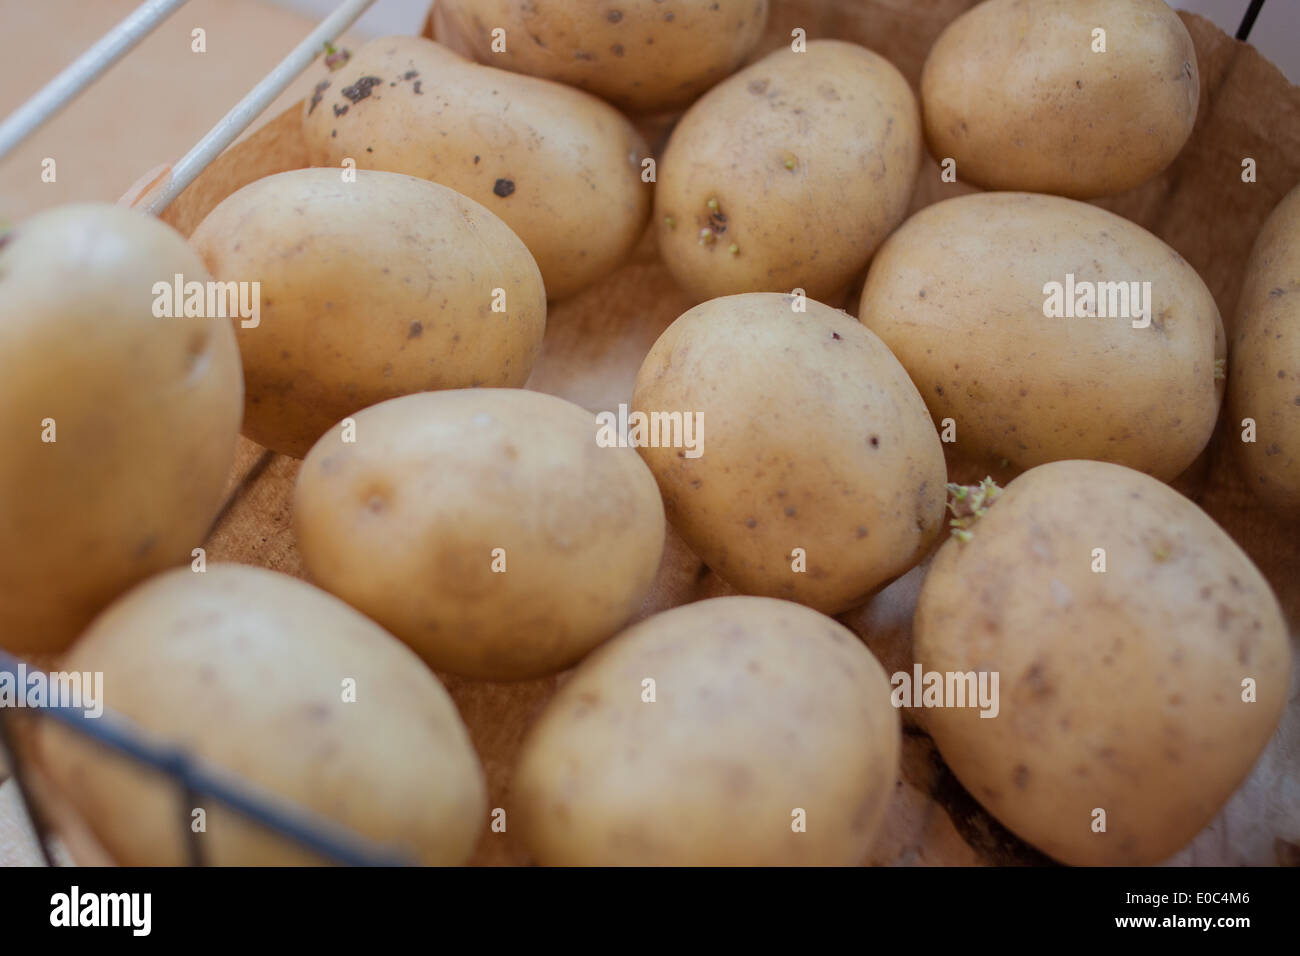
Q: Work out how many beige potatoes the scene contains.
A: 13